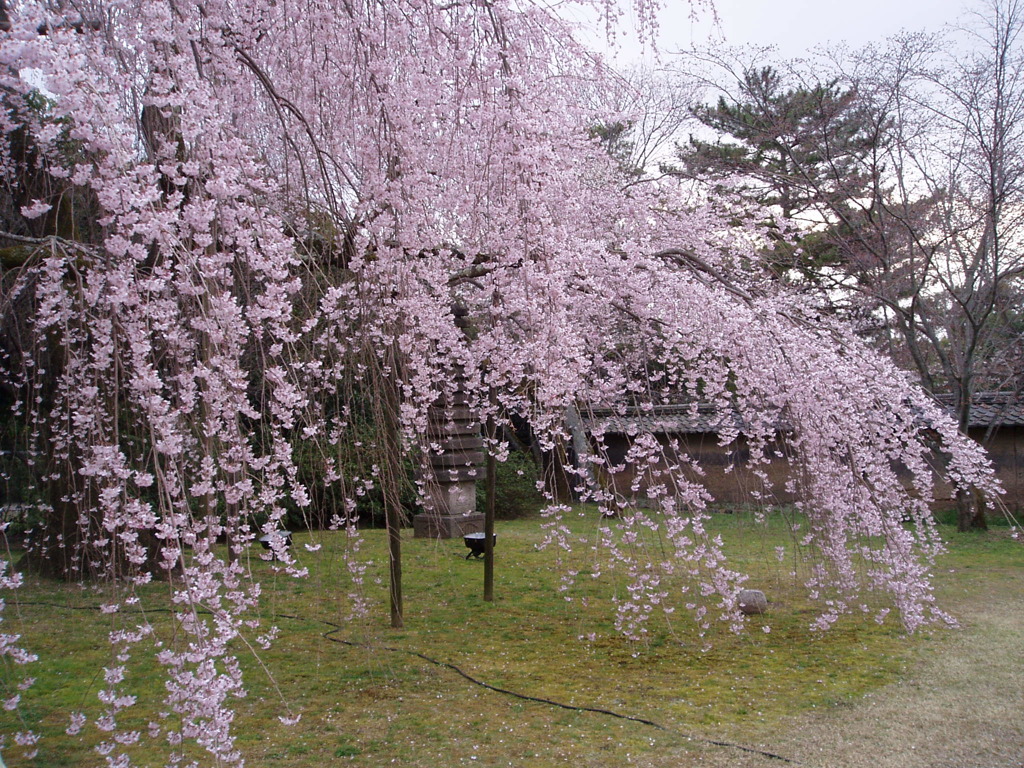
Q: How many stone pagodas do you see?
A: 1